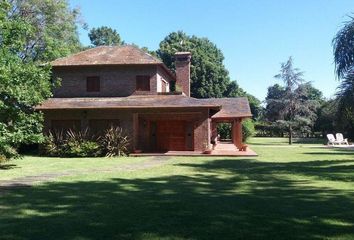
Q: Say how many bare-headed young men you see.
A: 0